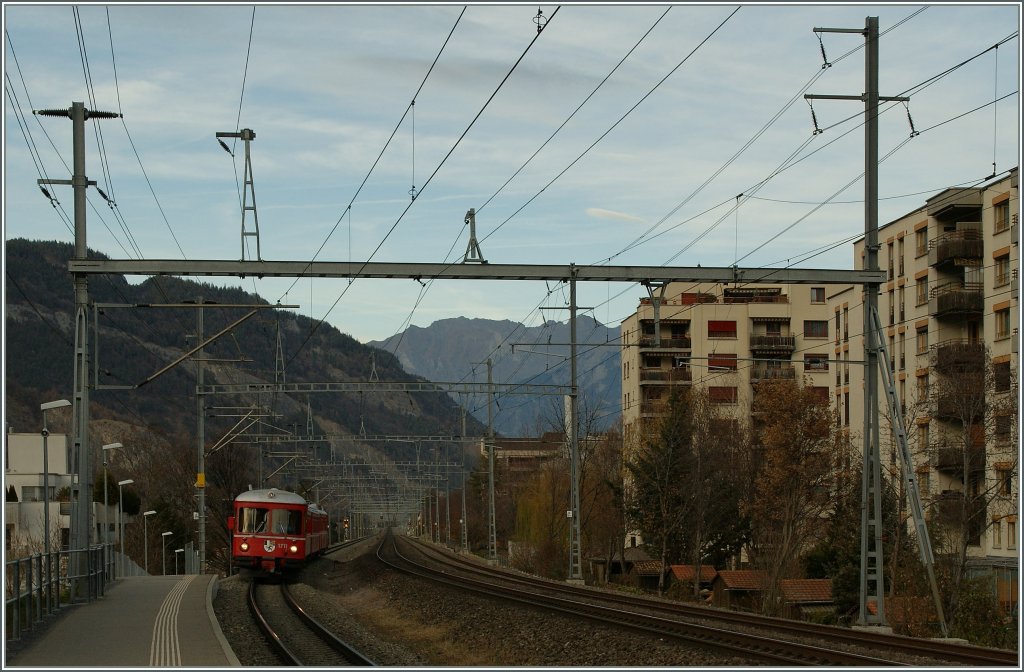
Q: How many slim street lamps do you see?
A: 6